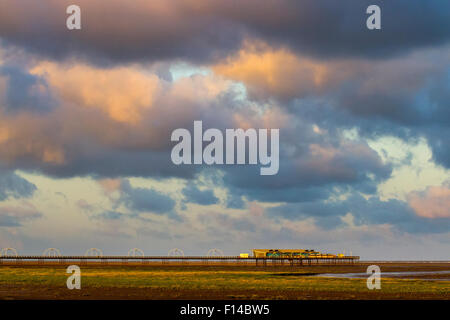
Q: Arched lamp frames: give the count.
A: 6